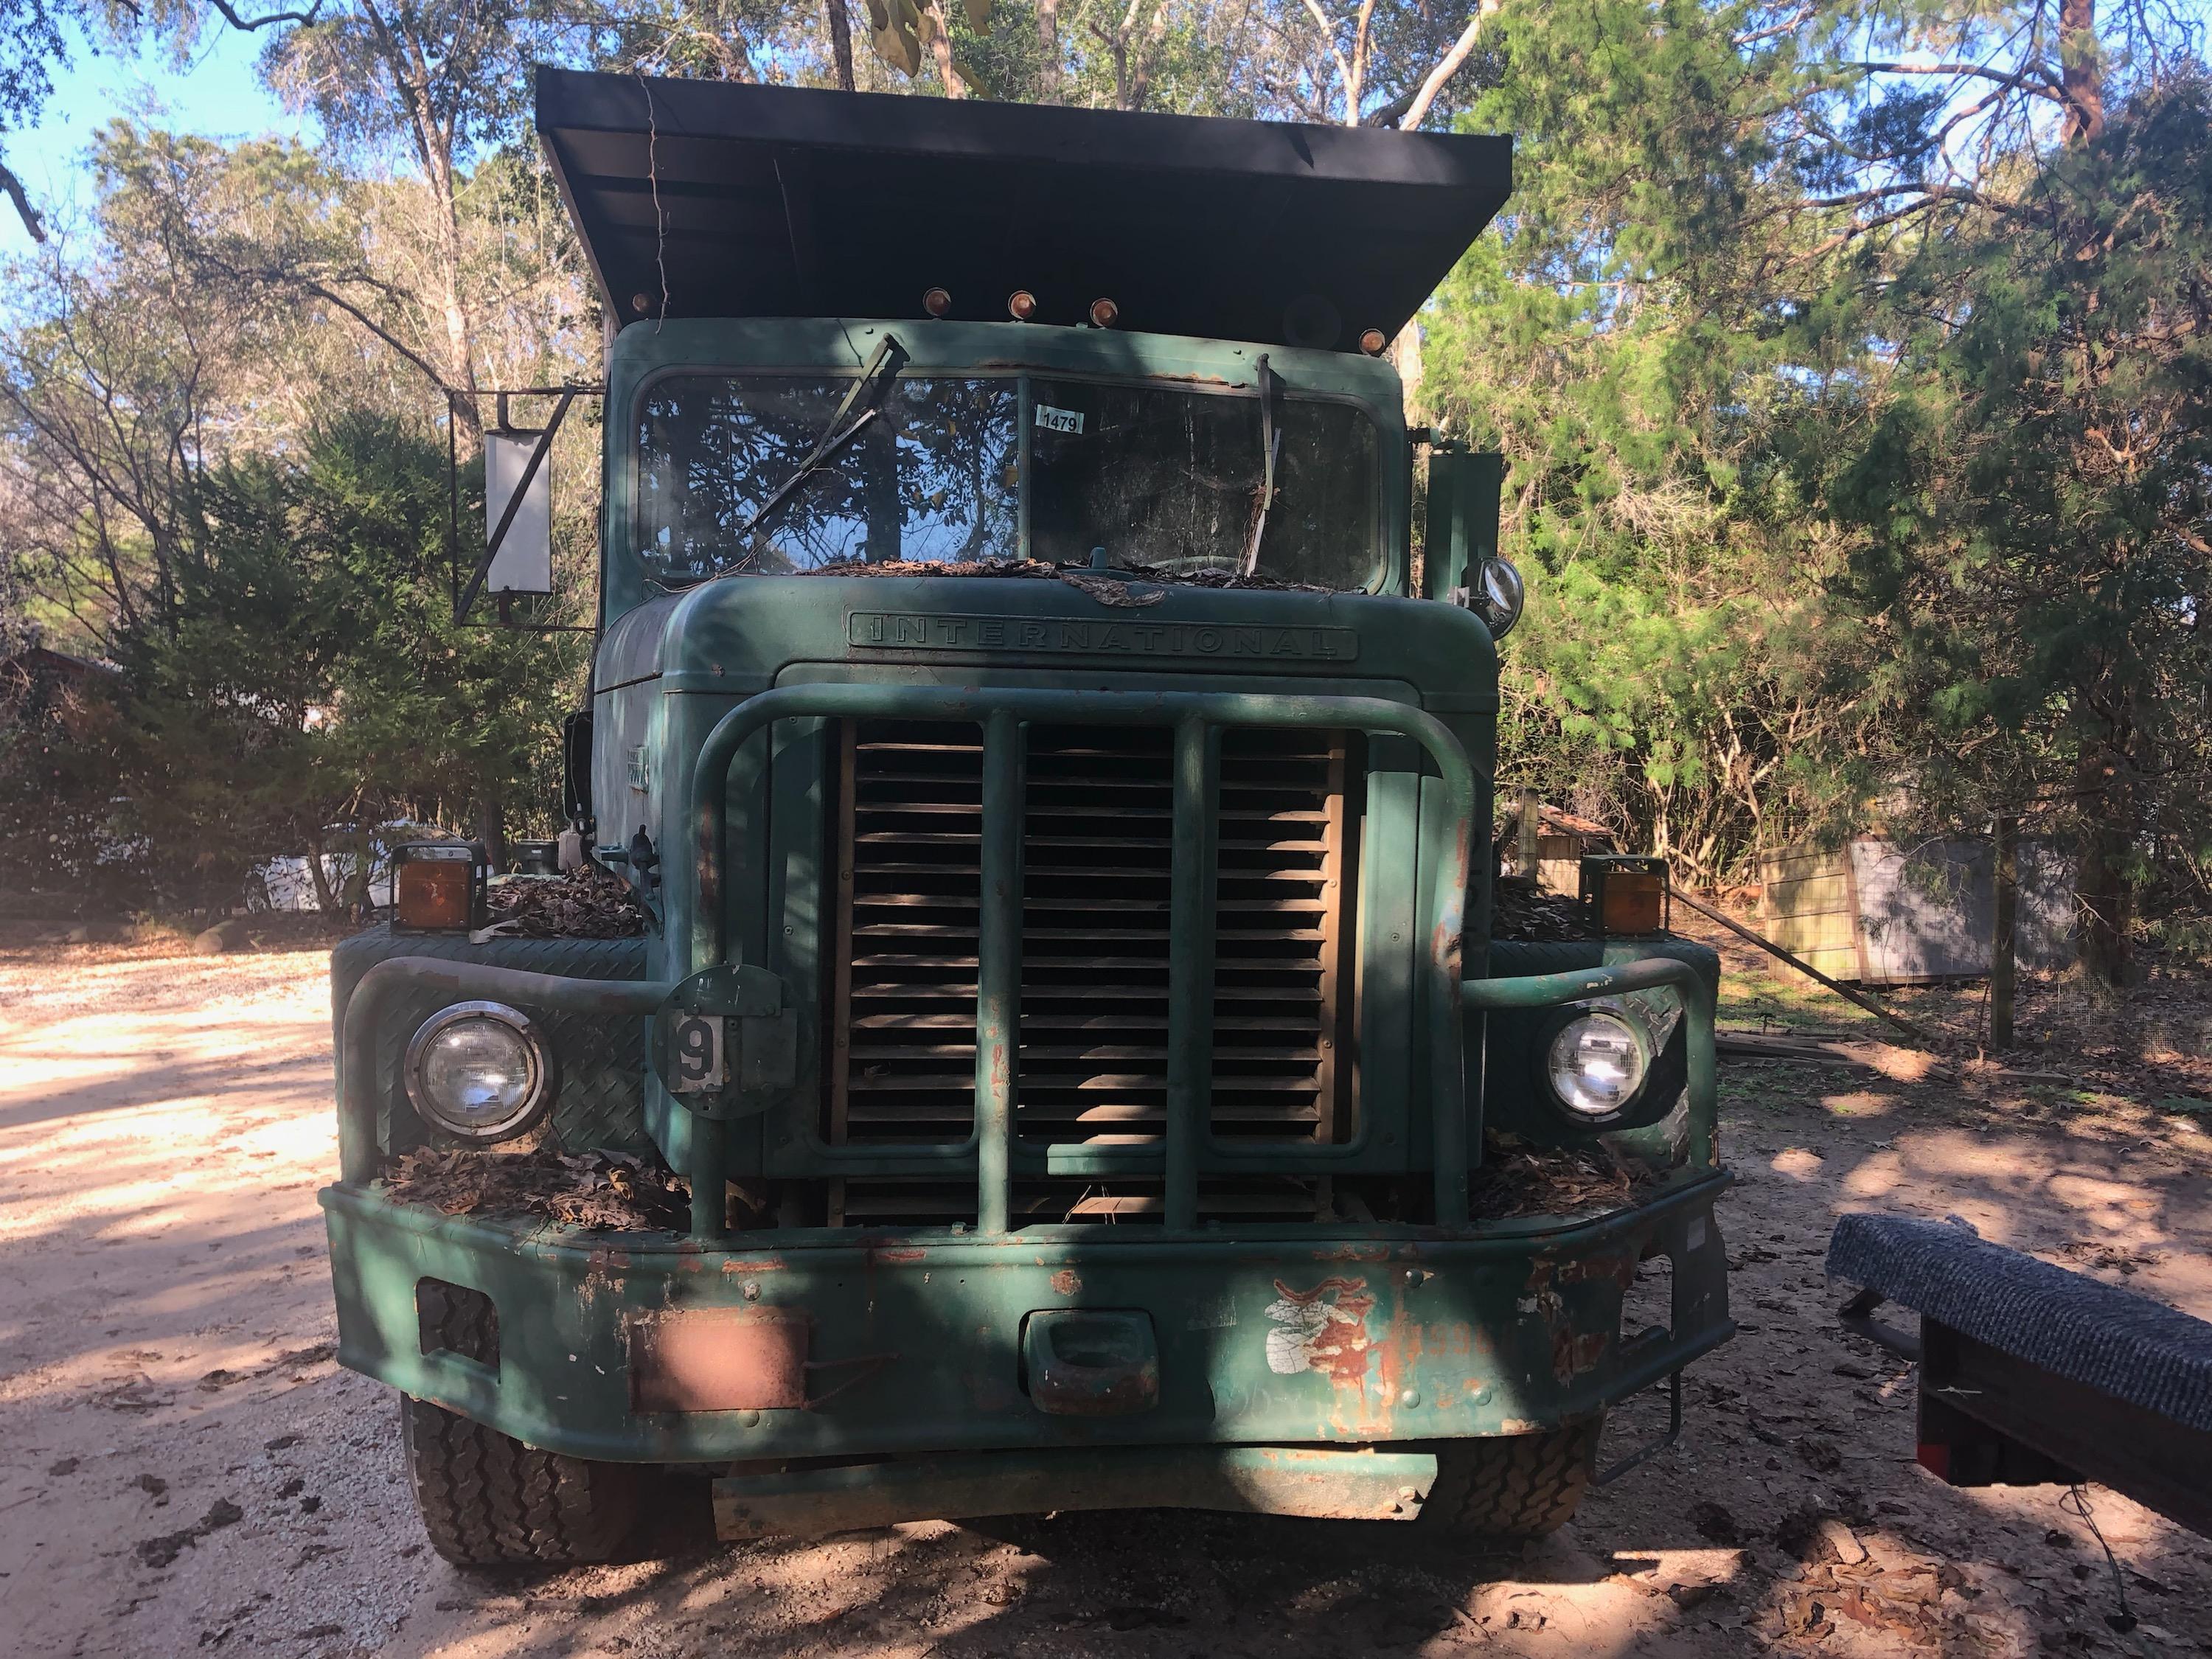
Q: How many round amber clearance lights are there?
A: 5